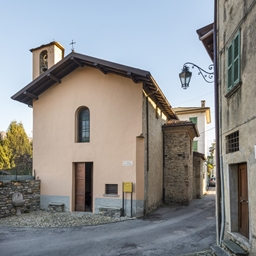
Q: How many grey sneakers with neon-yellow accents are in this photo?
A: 0